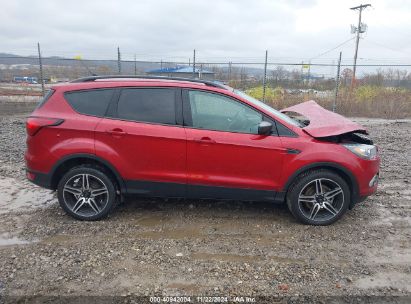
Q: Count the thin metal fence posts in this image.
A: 5